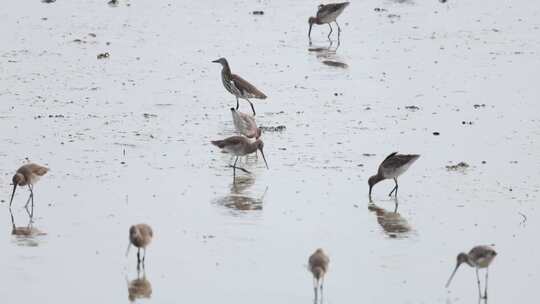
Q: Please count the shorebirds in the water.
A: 9